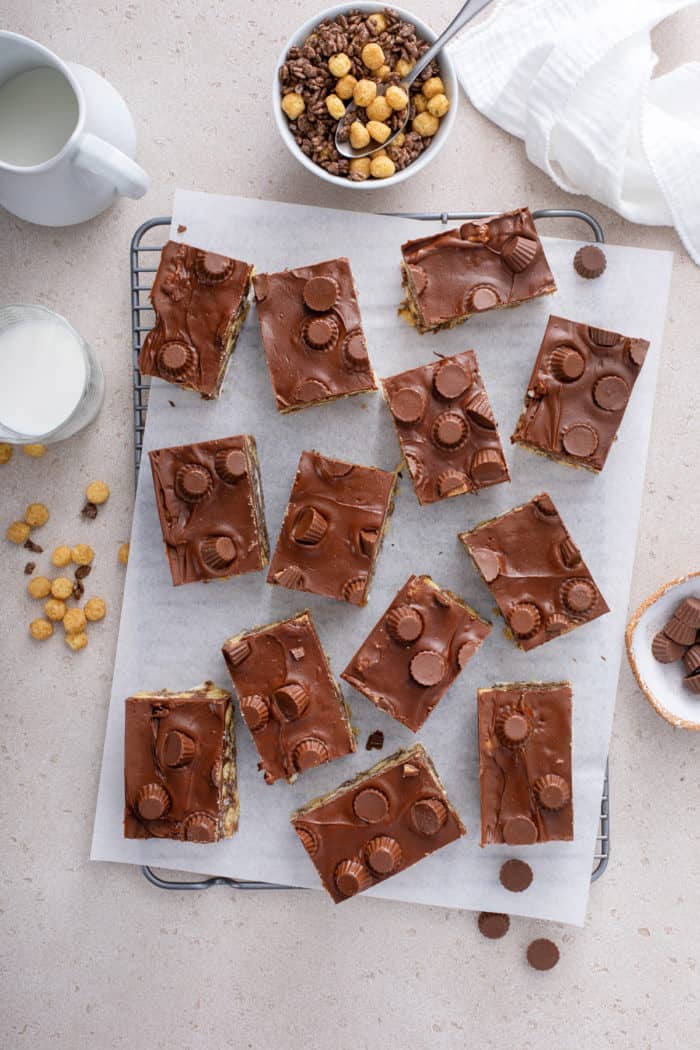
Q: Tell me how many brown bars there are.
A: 13